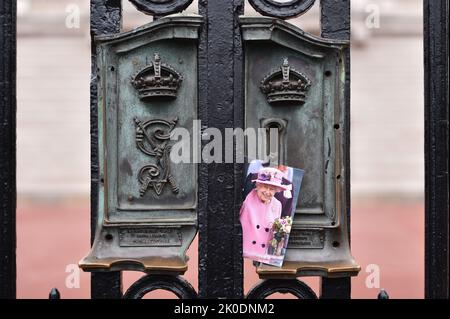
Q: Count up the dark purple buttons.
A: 4